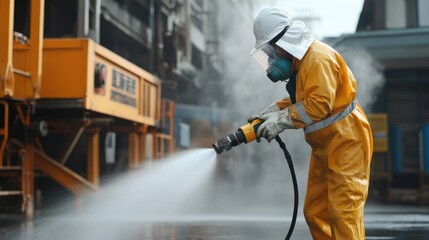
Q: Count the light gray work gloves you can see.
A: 2